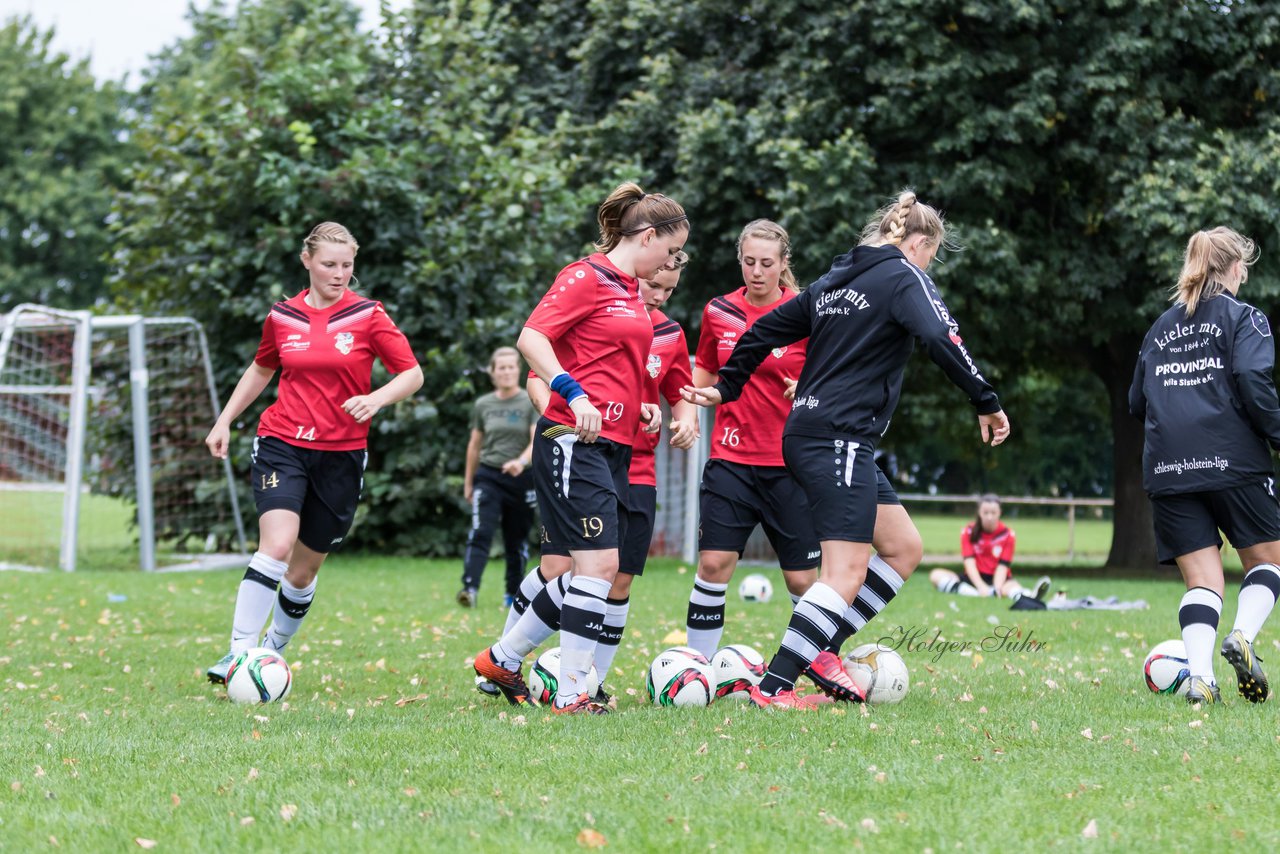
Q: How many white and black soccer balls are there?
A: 1